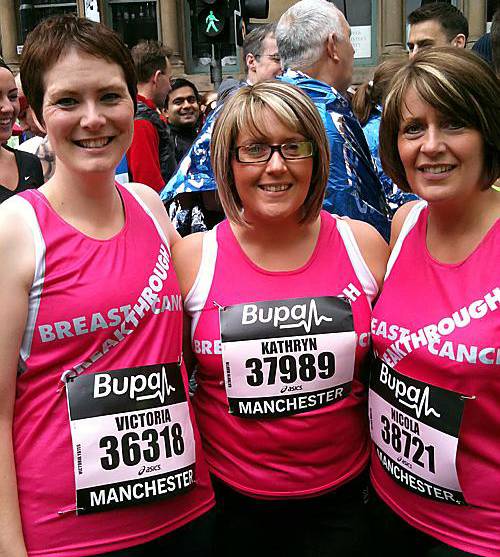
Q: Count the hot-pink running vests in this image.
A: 3